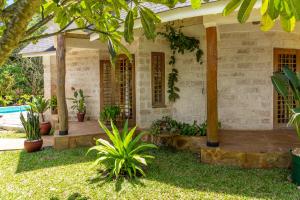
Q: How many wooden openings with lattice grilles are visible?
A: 3